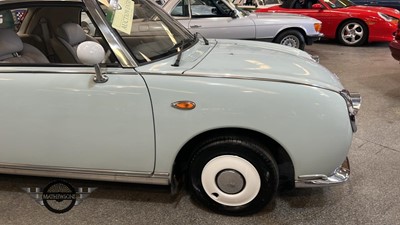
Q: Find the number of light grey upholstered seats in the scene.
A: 2